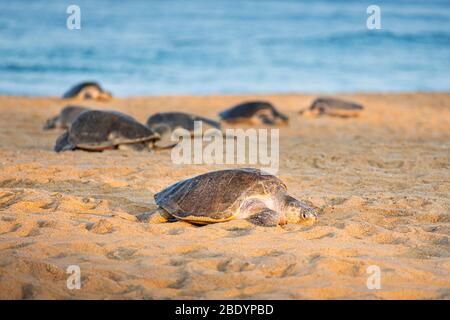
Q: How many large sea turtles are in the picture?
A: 7